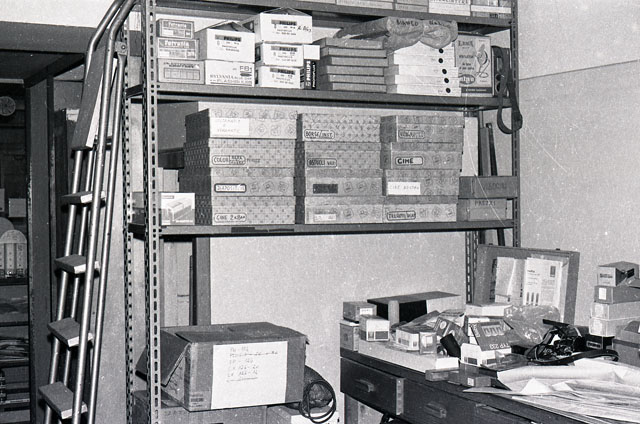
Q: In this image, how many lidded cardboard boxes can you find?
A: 12